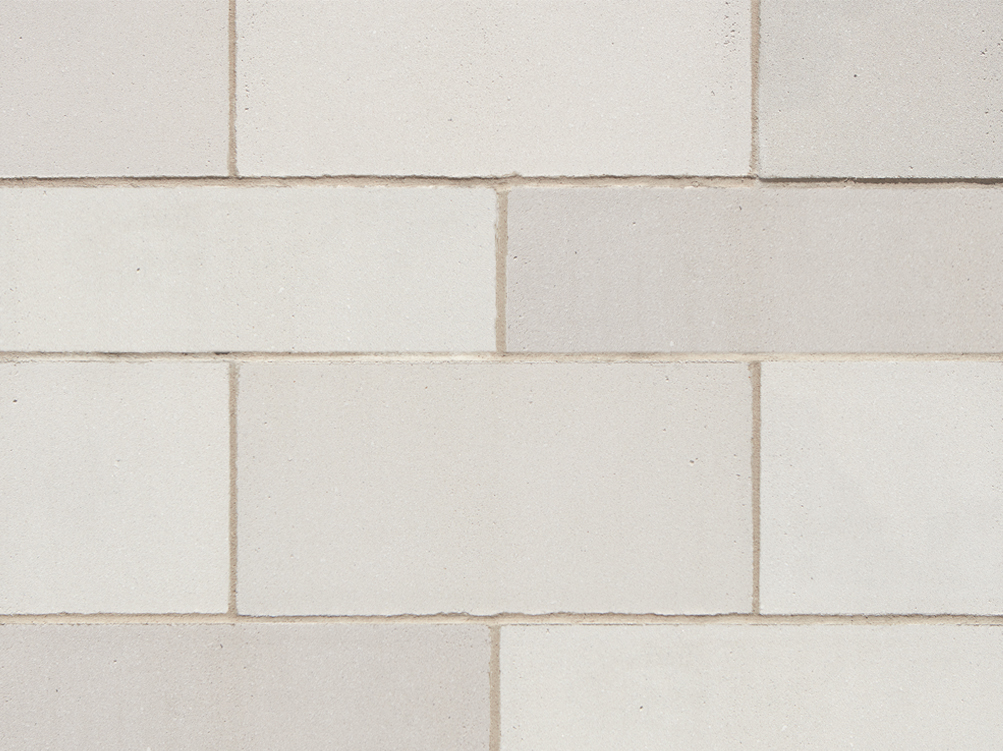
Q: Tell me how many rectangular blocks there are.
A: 10